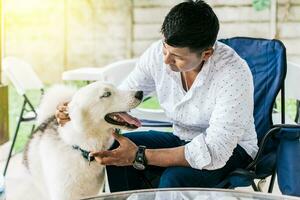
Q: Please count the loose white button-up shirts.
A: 1